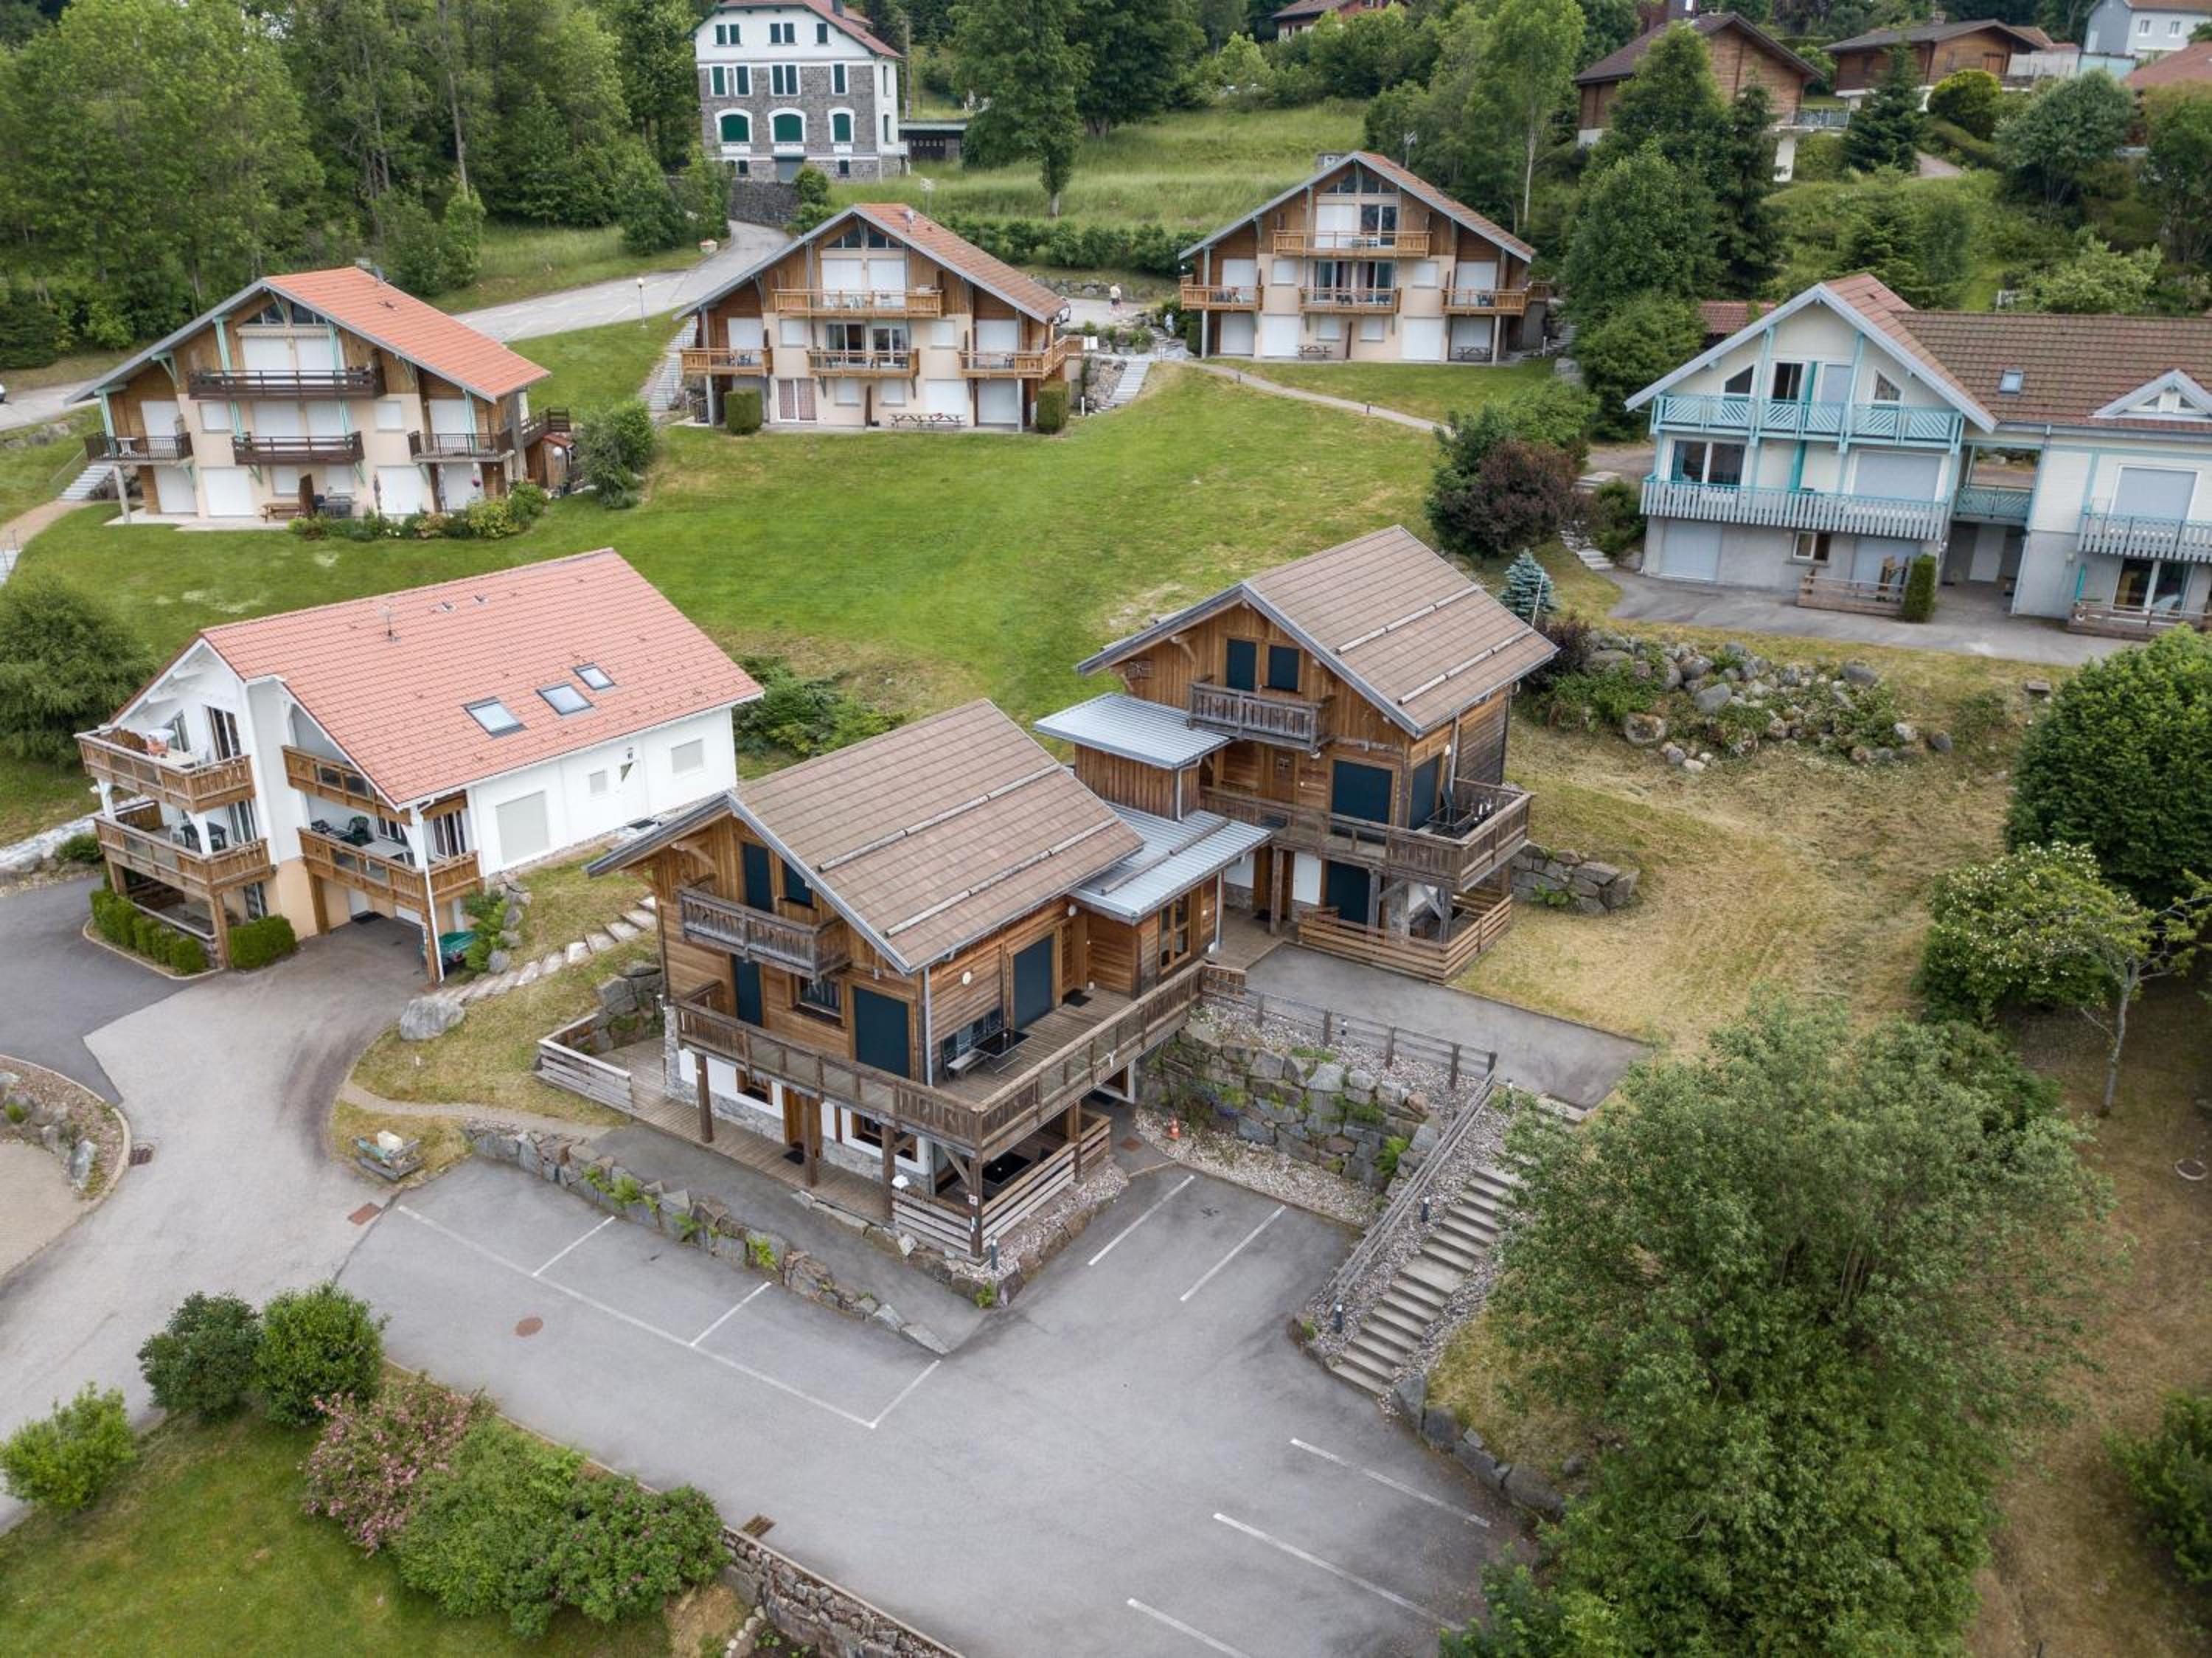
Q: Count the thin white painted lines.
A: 9